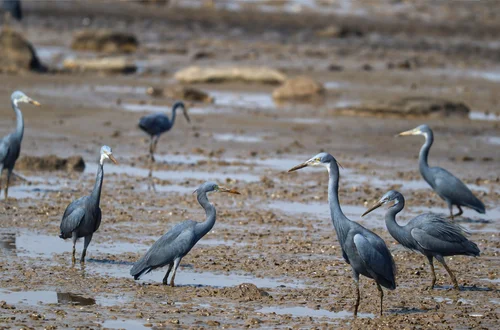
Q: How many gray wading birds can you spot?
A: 7